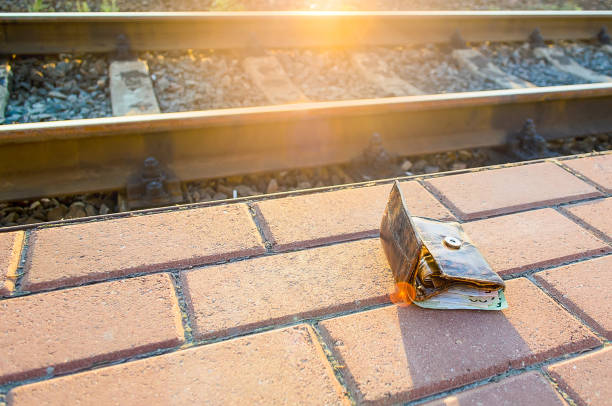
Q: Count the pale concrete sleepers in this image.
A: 6